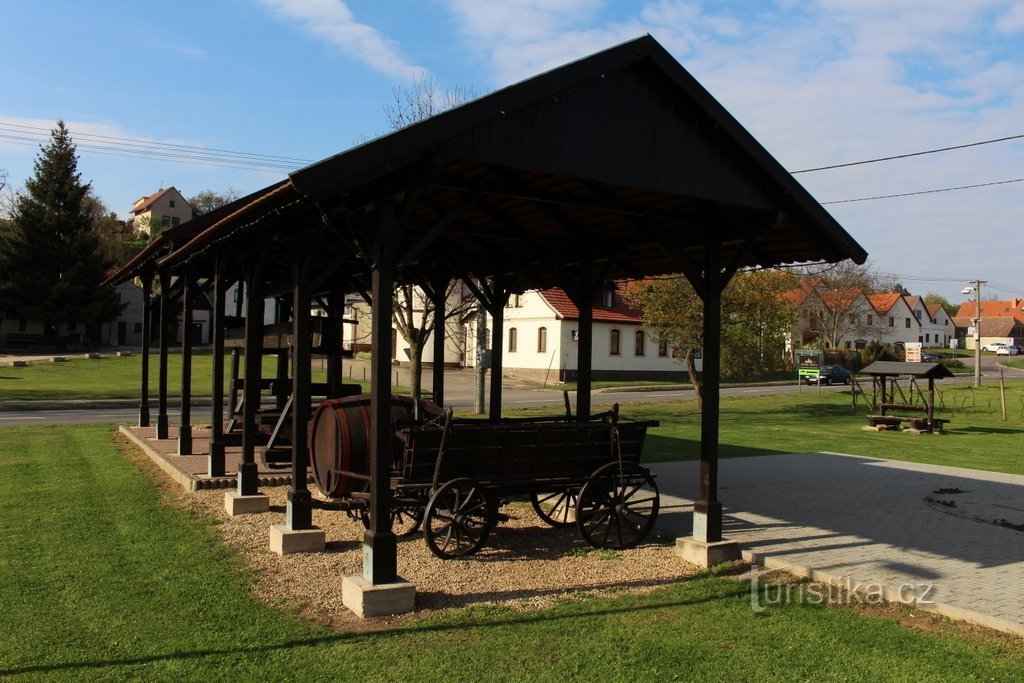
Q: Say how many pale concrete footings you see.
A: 4